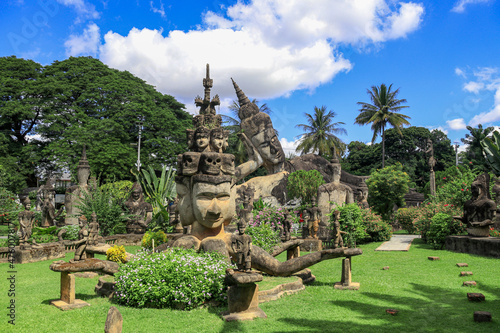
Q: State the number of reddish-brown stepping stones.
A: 8